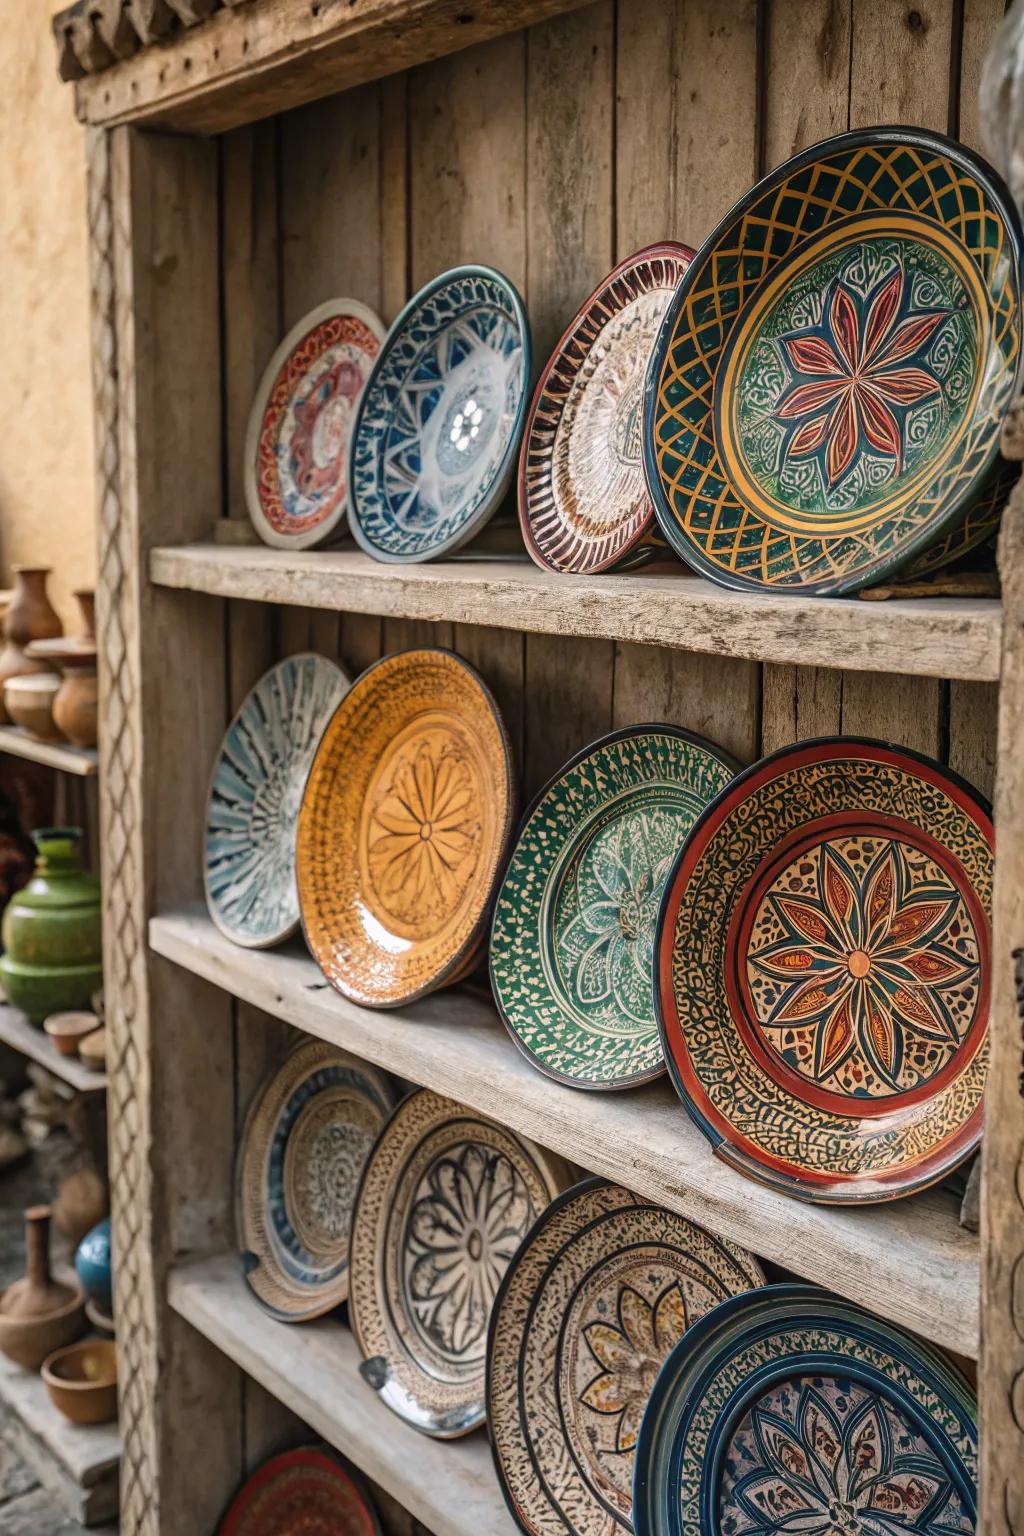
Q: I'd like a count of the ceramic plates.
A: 13